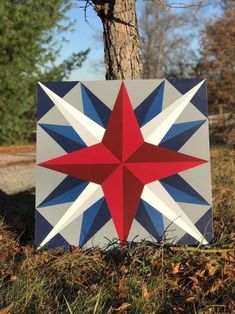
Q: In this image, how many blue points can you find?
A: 8